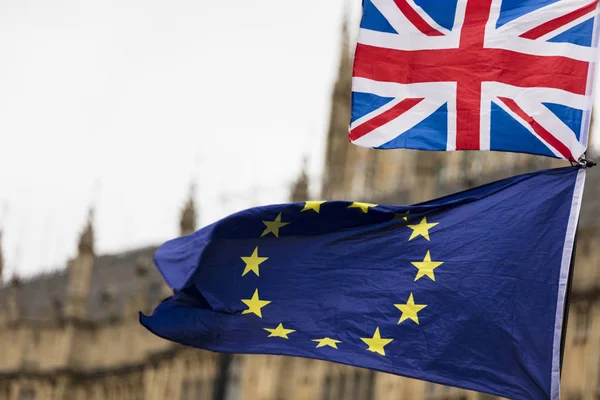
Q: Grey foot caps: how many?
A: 0